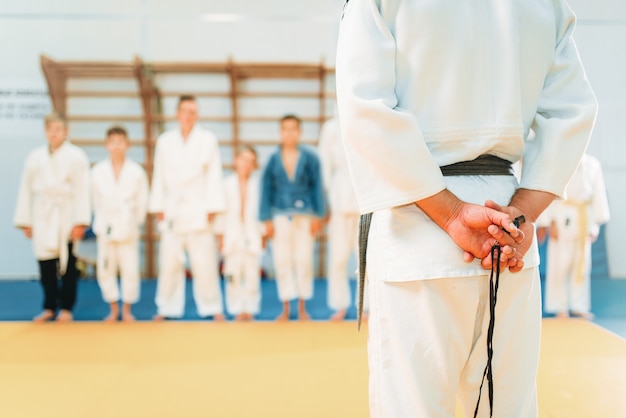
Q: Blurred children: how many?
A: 7